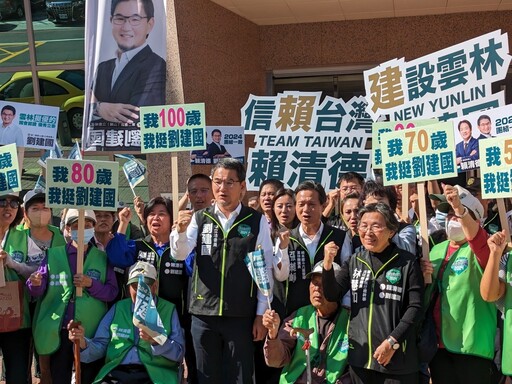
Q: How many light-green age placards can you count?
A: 6